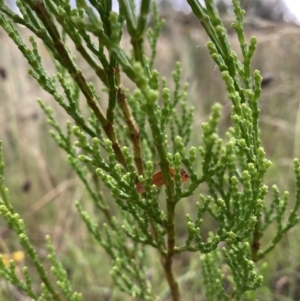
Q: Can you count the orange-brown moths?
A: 1